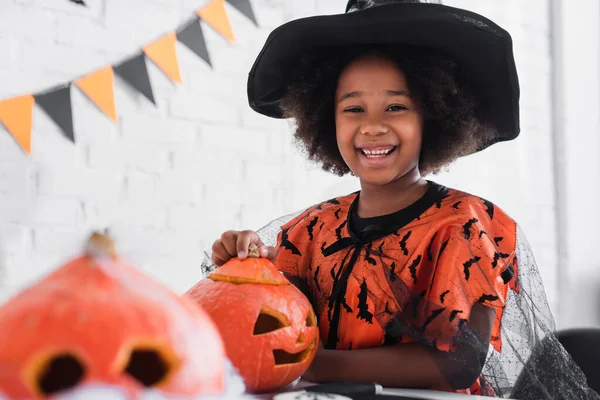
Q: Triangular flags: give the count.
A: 8